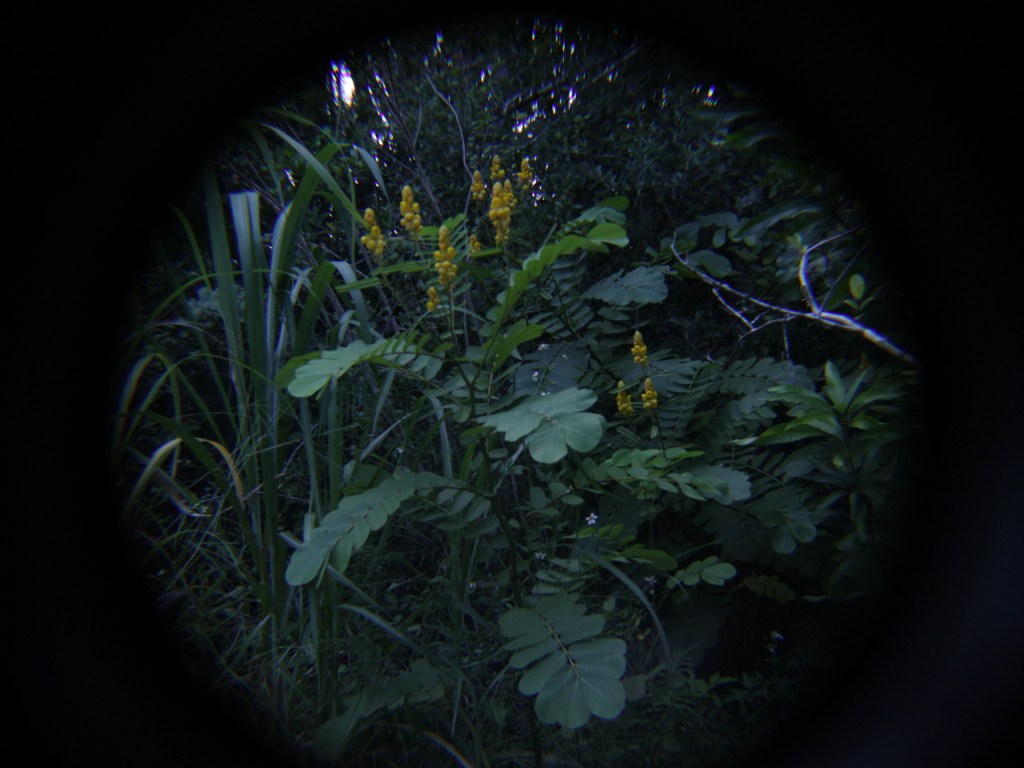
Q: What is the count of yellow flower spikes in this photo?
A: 13